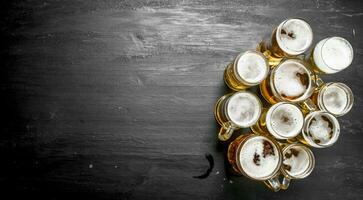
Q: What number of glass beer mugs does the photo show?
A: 10